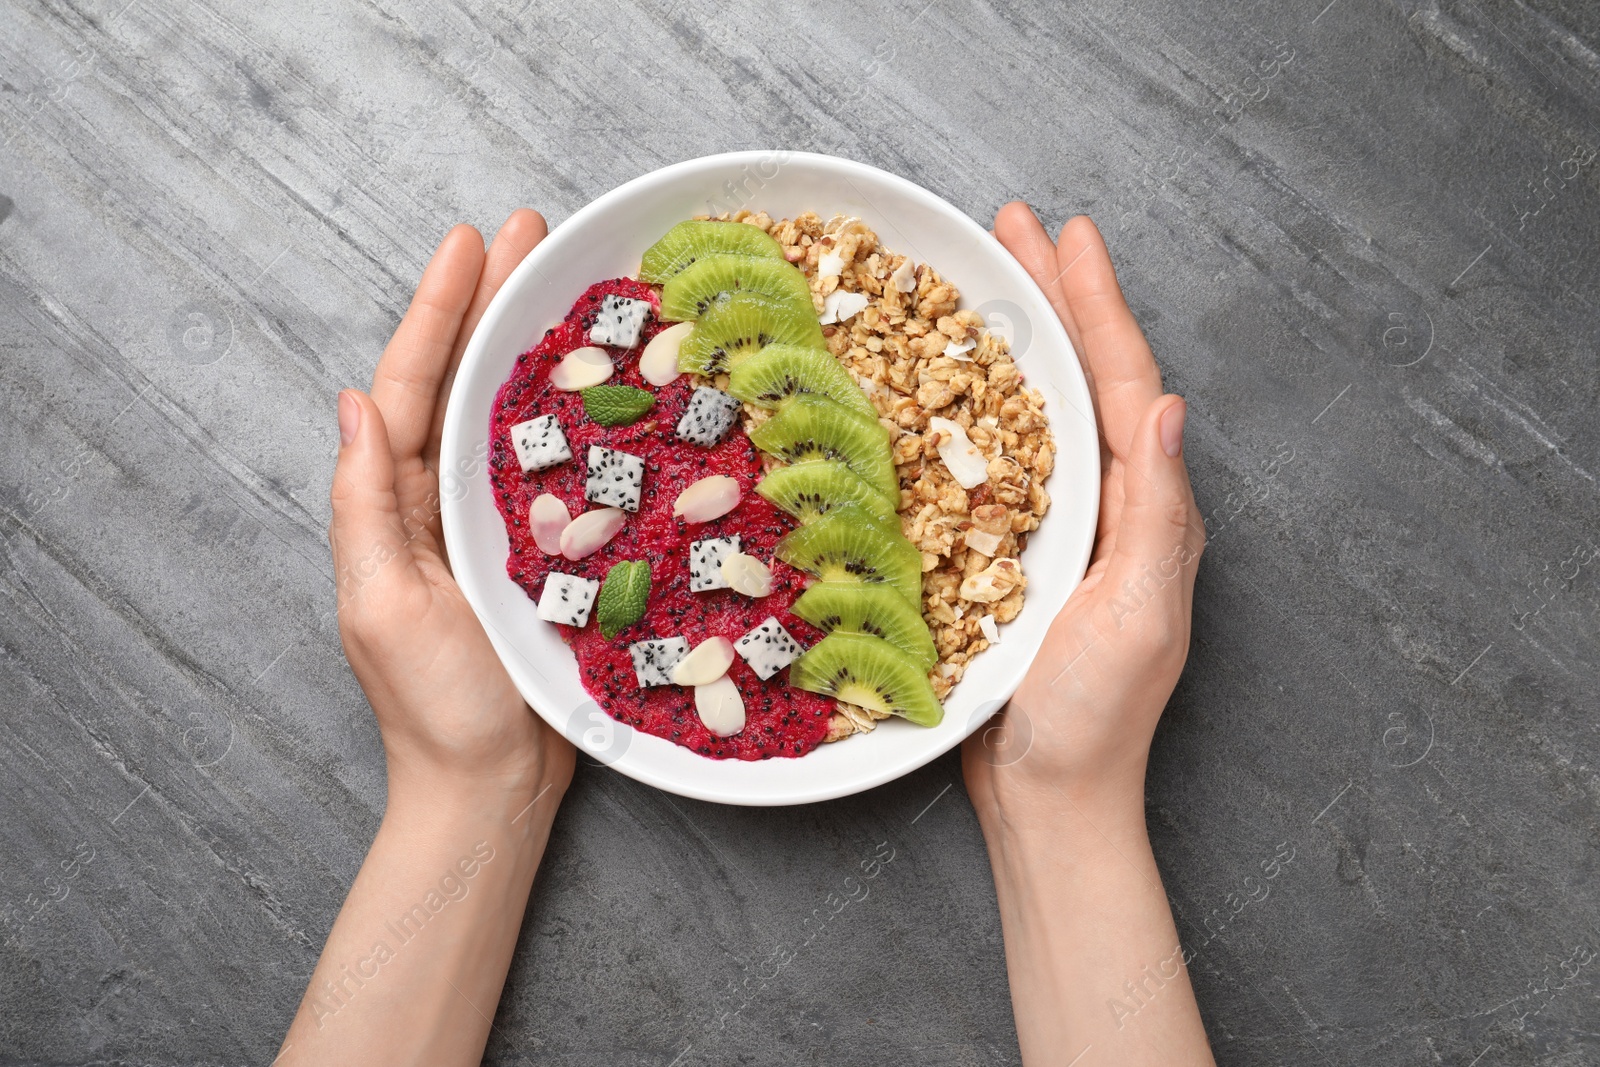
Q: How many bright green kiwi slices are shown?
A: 9